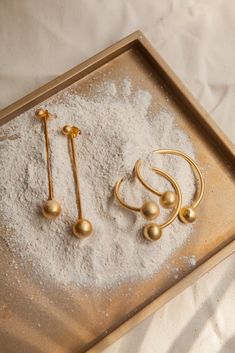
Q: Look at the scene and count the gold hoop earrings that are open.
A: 4